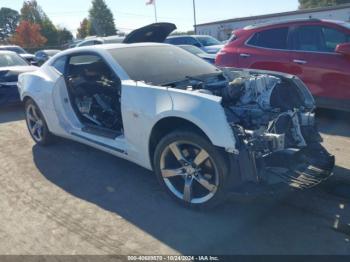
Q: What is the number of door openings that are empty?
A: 1